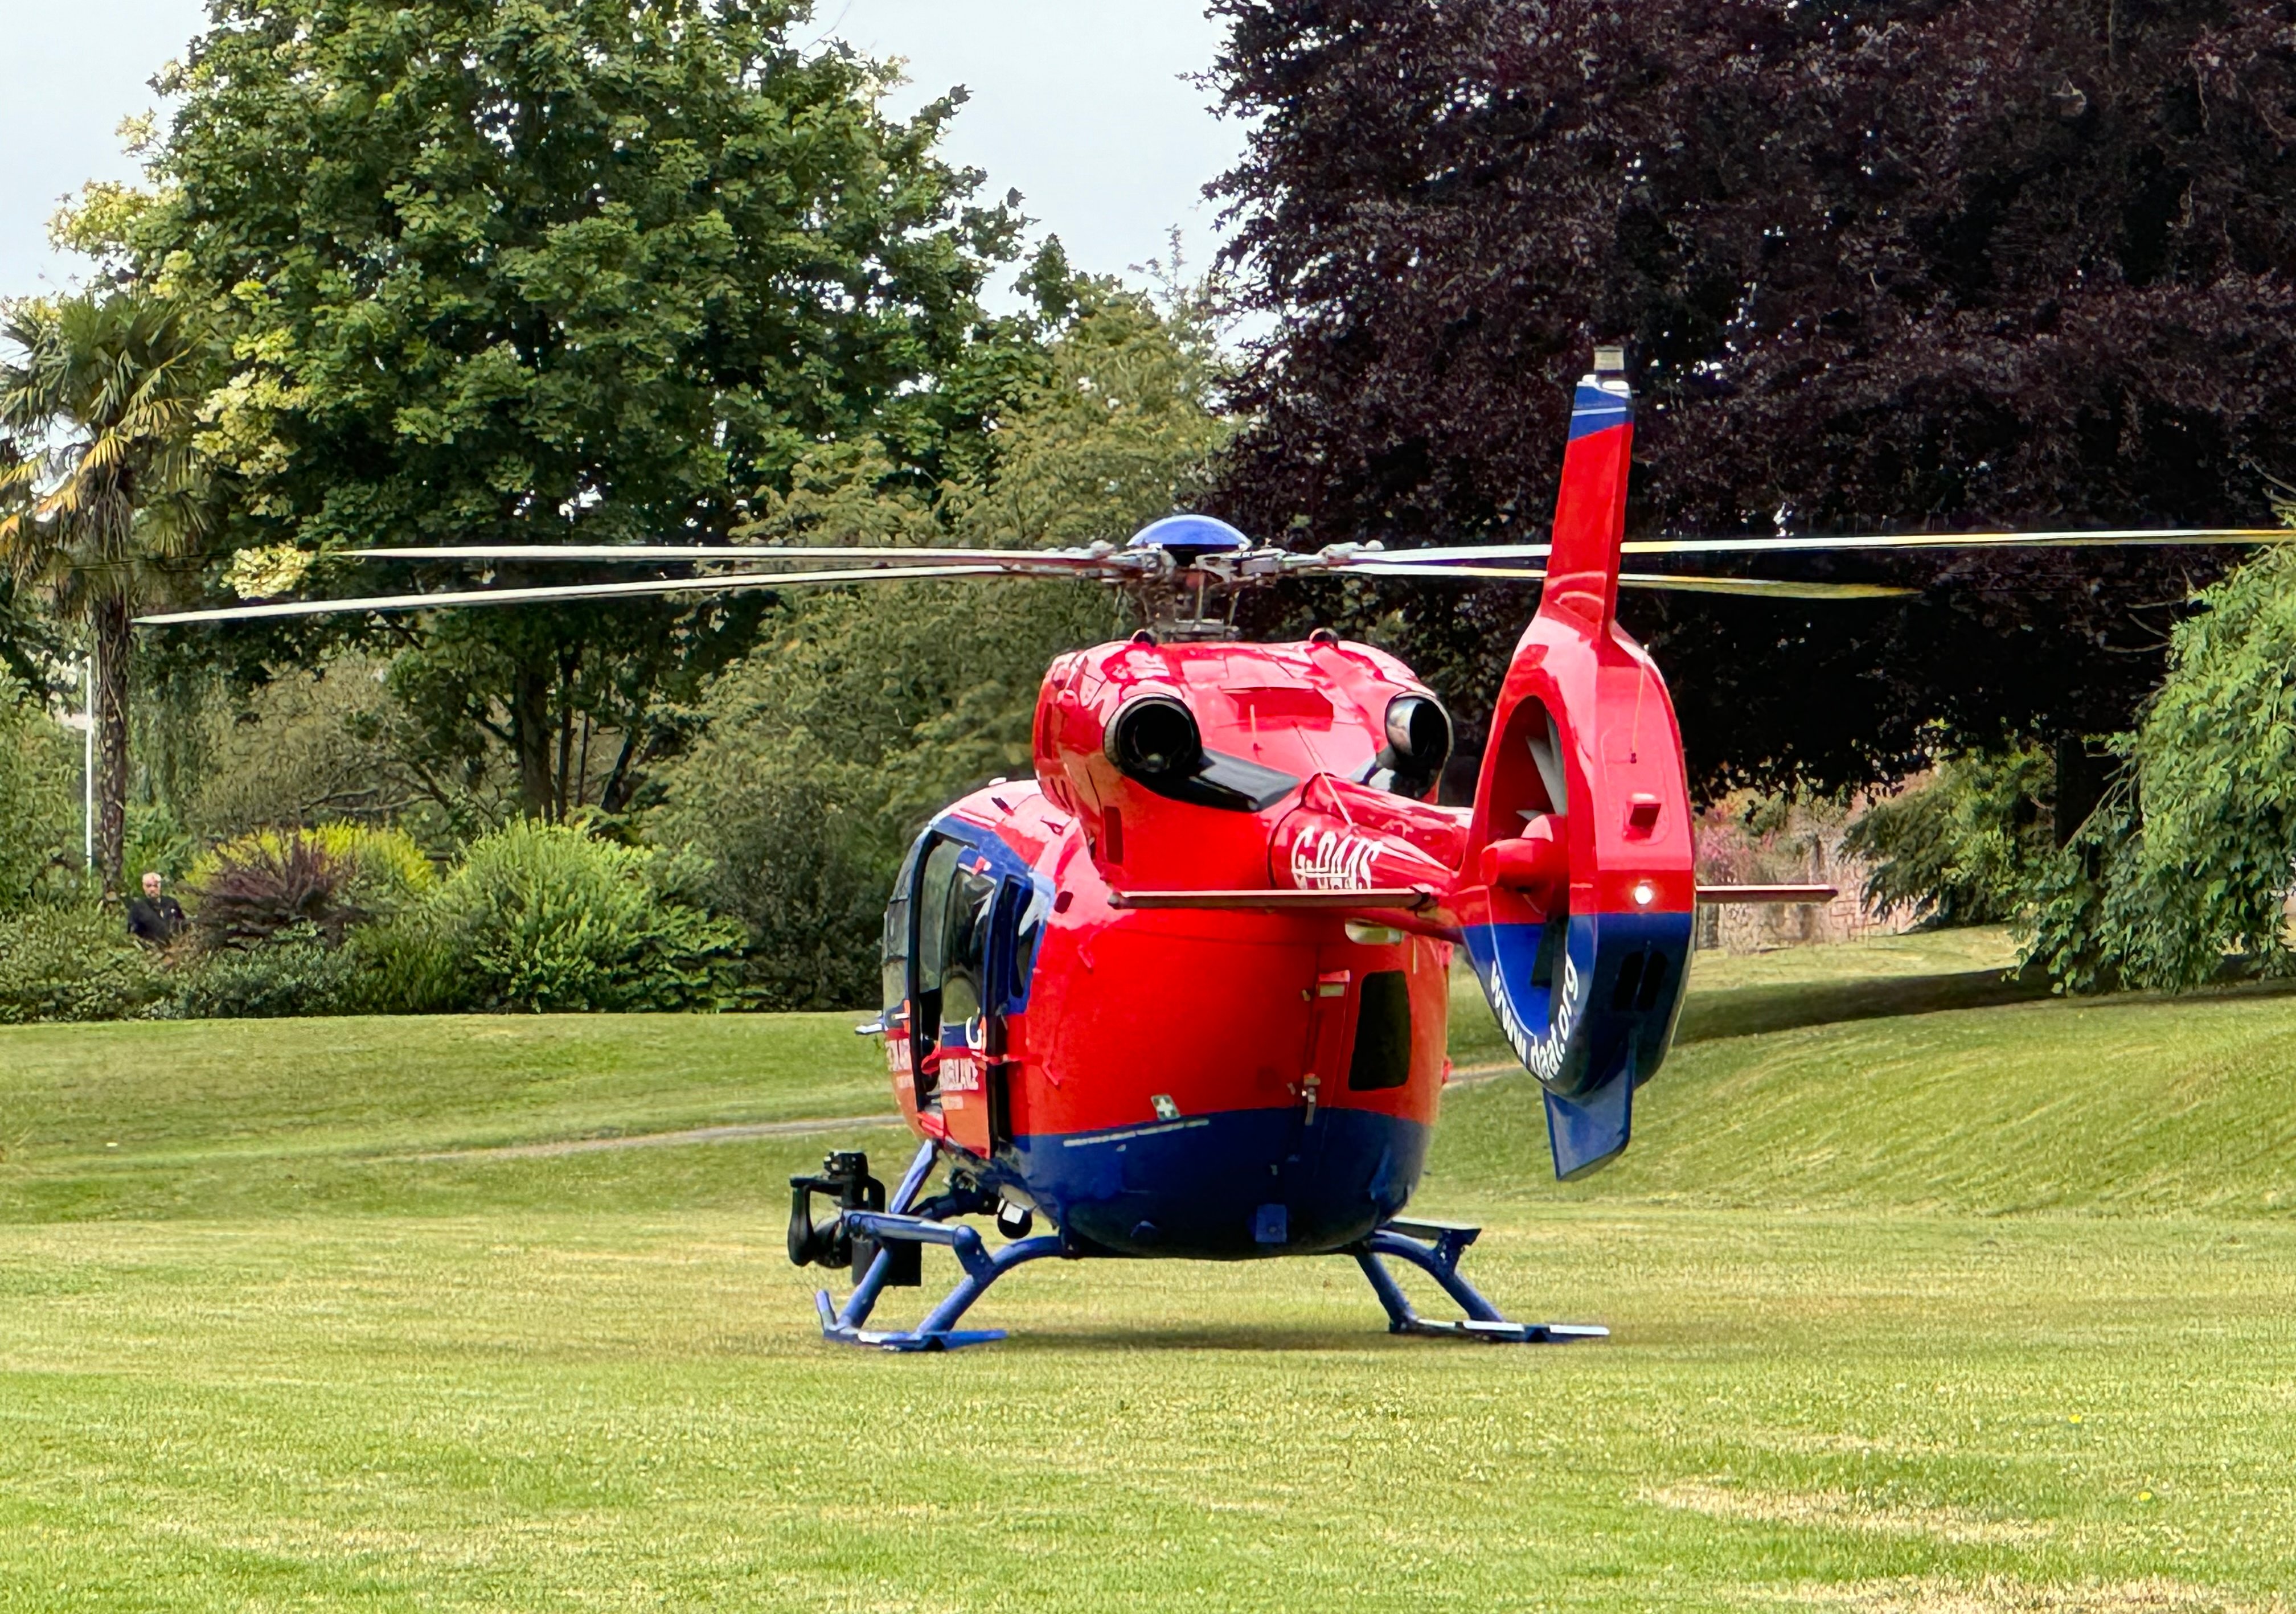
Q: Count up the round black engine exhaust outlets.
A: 2